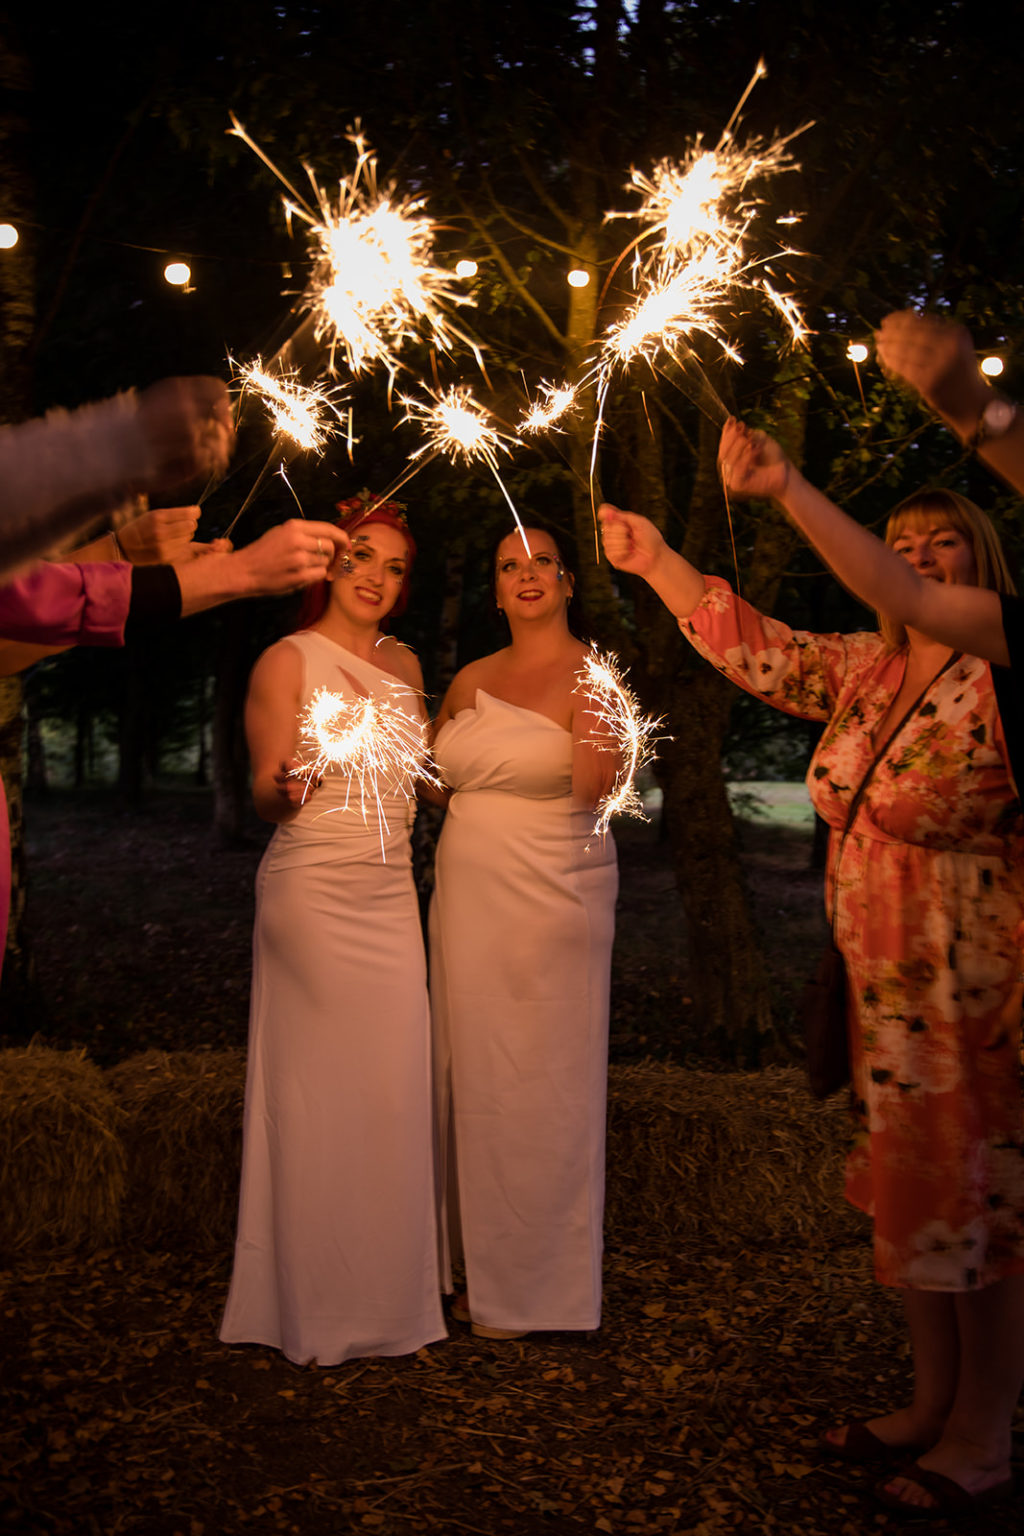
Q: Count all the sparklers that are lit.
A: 8